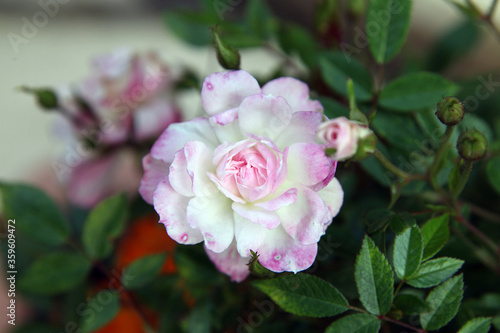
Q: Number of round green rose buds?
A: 2